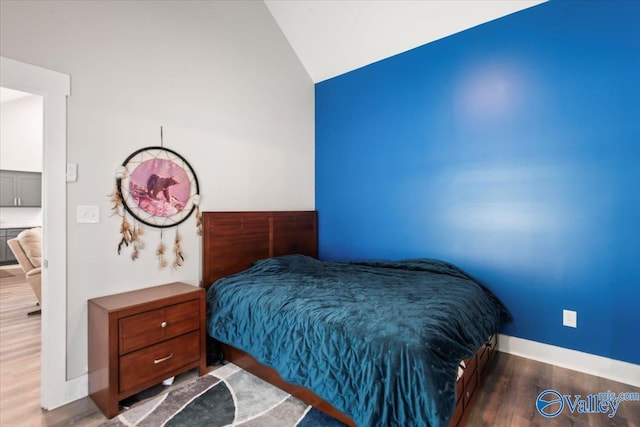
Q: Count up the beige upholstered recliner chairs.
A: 1